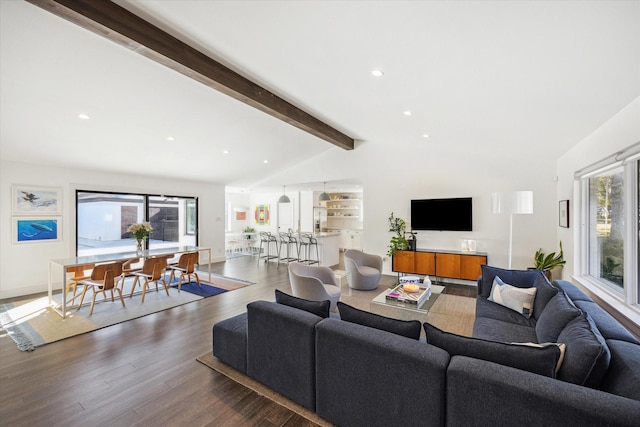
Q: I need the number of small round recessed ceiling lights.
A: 7